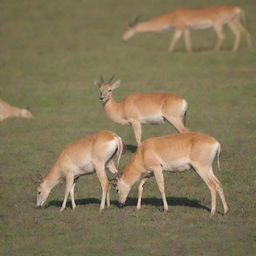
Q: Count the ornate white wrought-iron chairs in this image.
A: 0